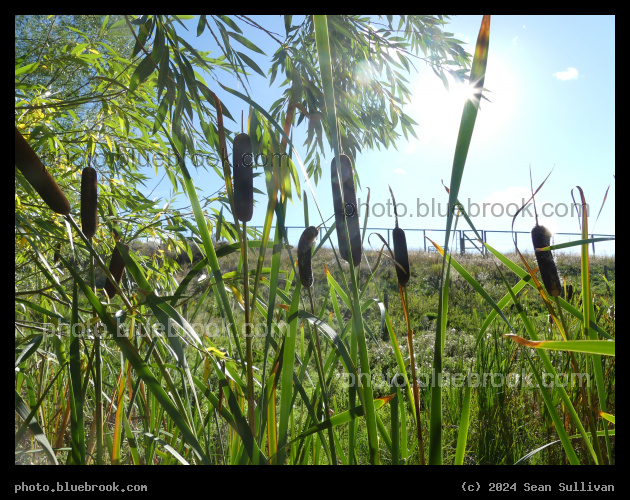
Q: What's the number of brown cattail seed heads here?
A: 8